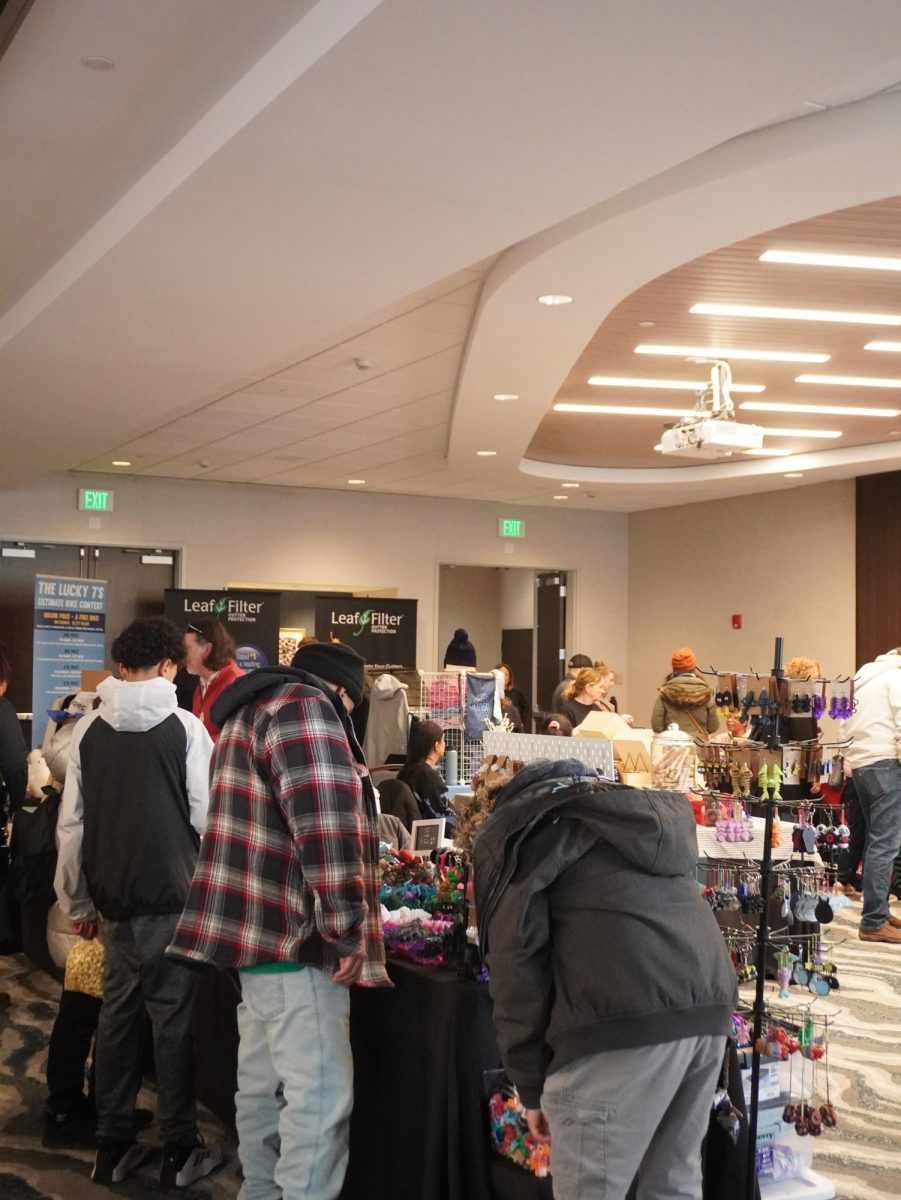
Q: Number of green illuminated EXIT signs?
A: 2